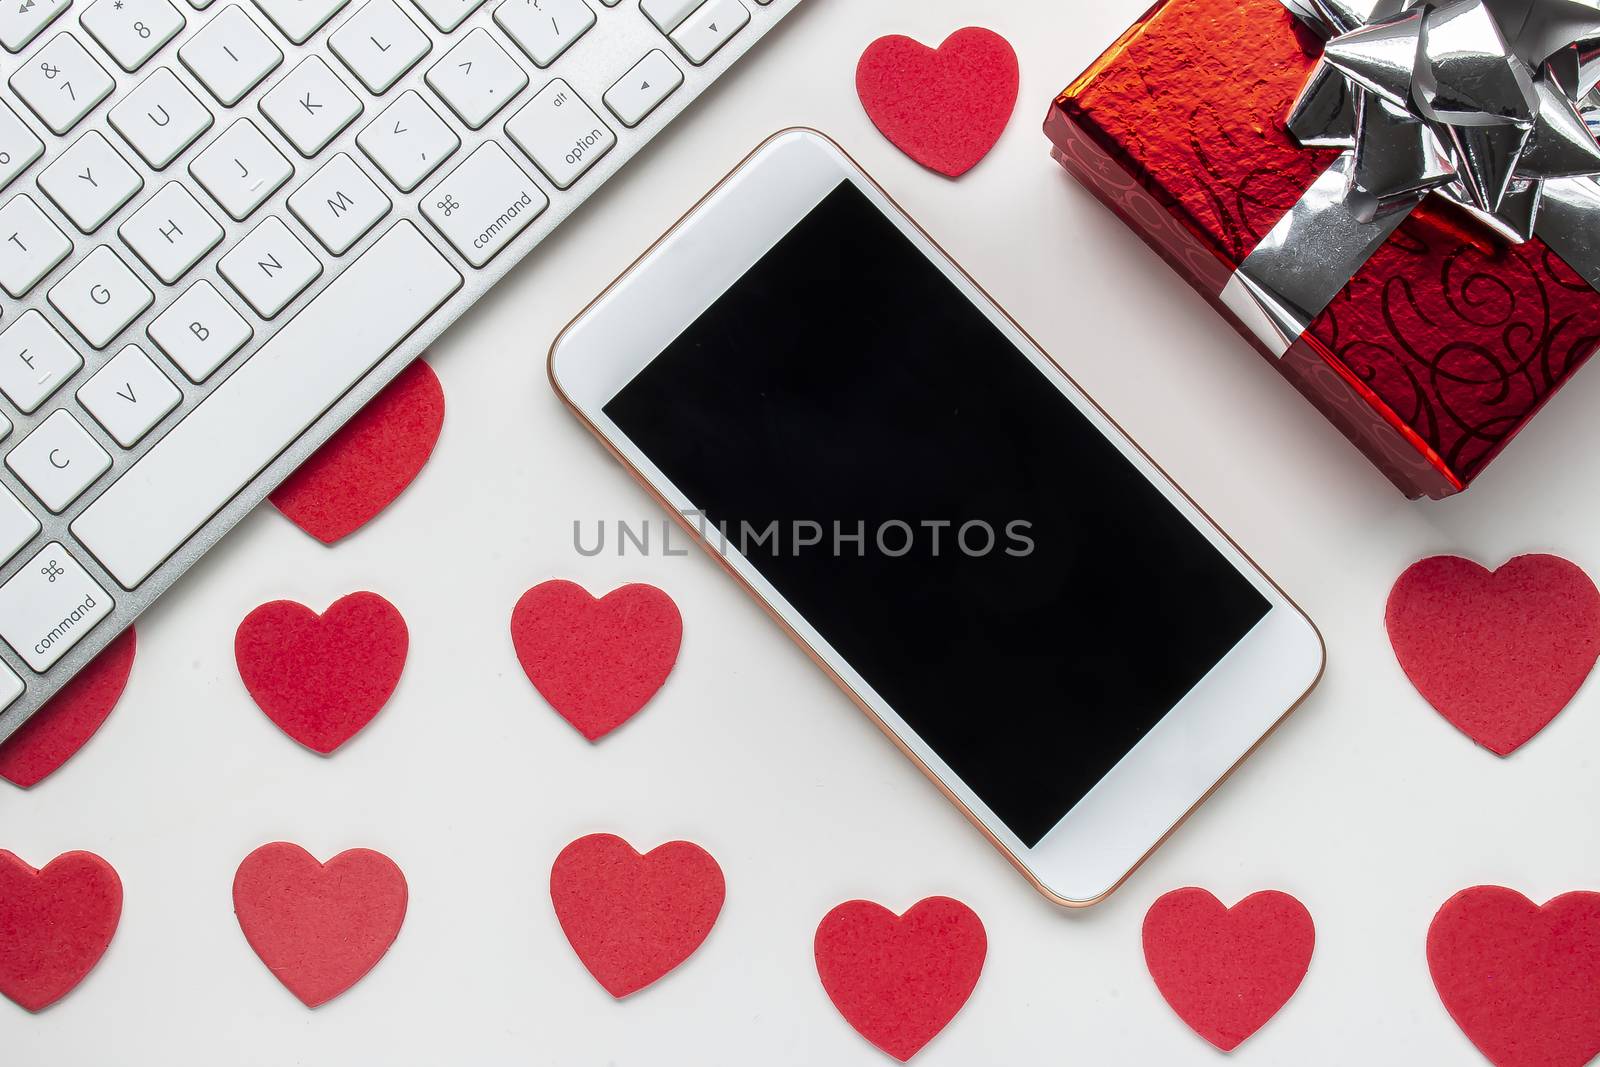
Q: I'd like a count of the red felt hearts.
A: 12